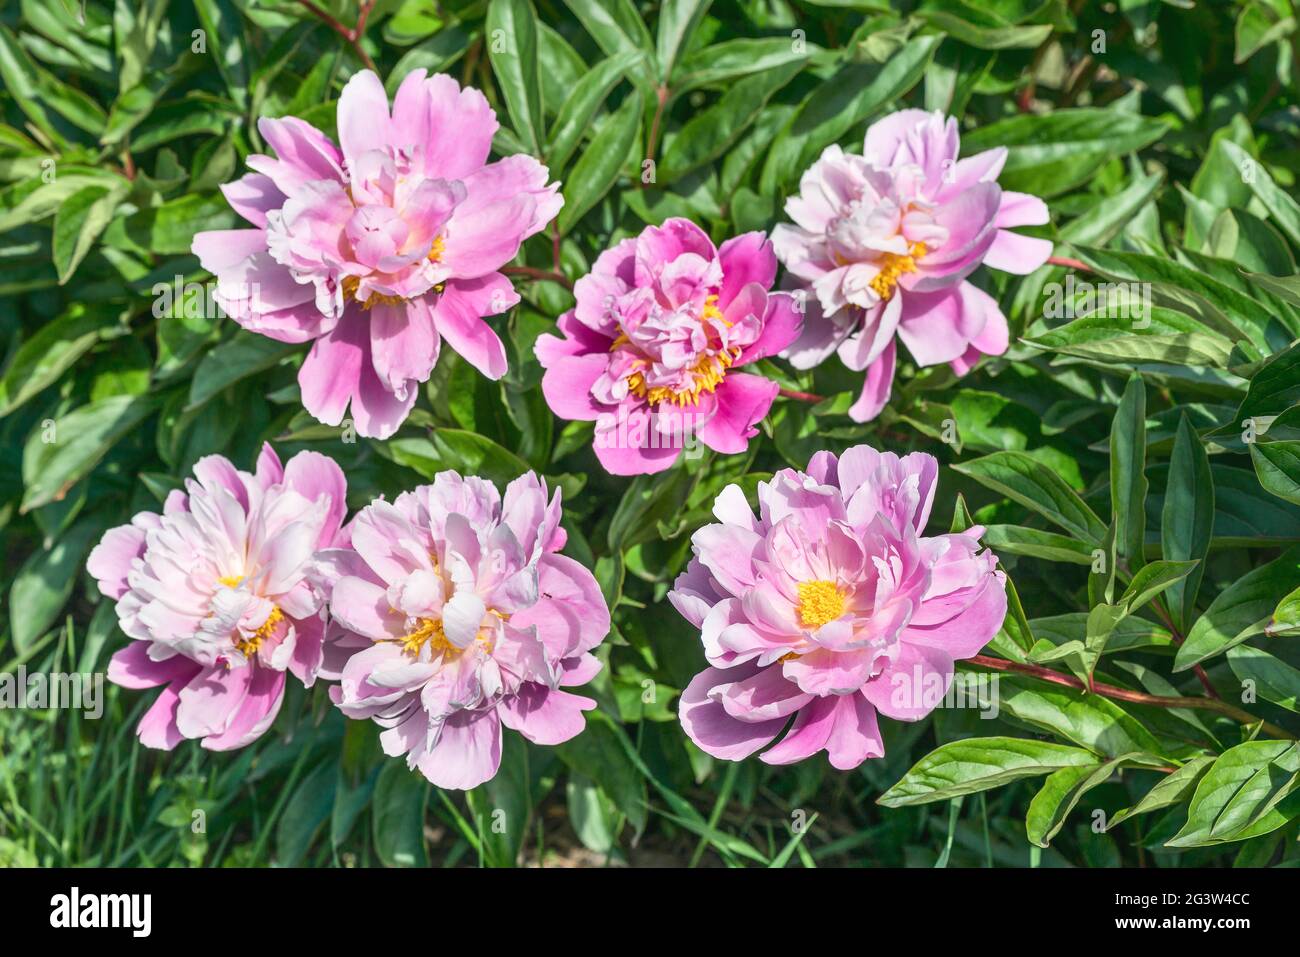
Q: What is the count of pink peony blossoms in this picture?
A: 6